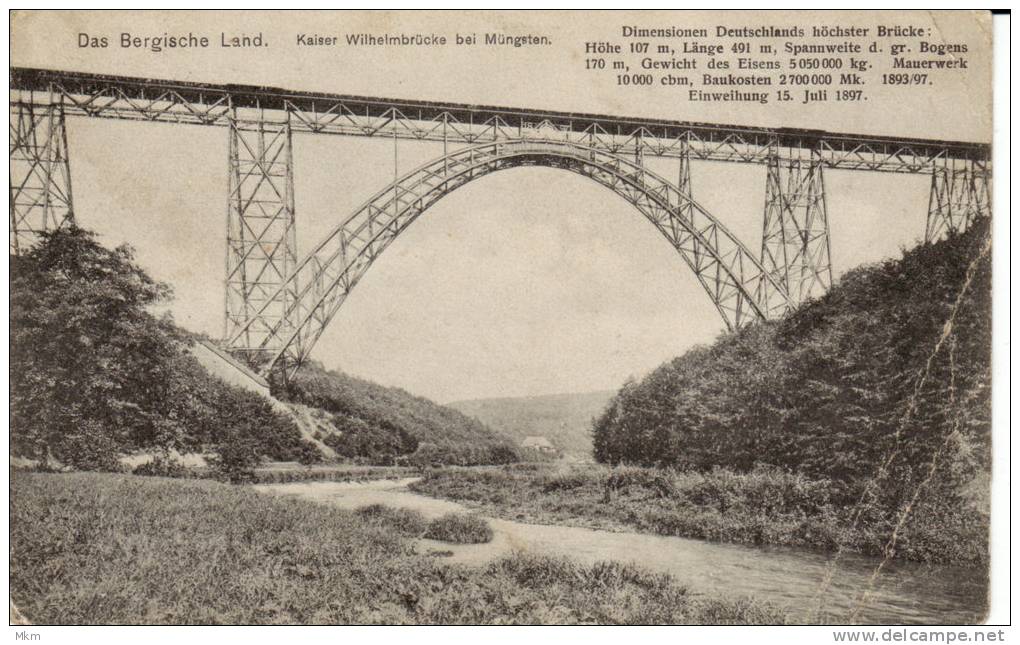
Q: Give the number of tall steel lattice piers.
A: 4